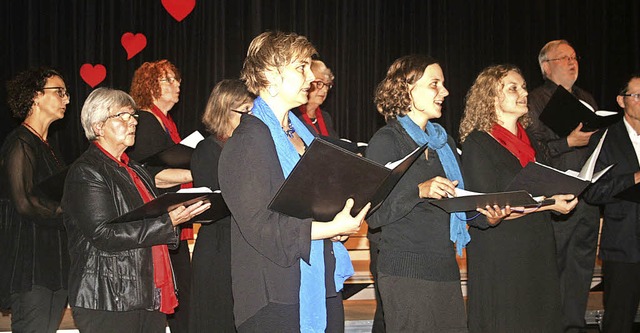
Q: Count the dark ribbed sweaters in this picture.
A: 1